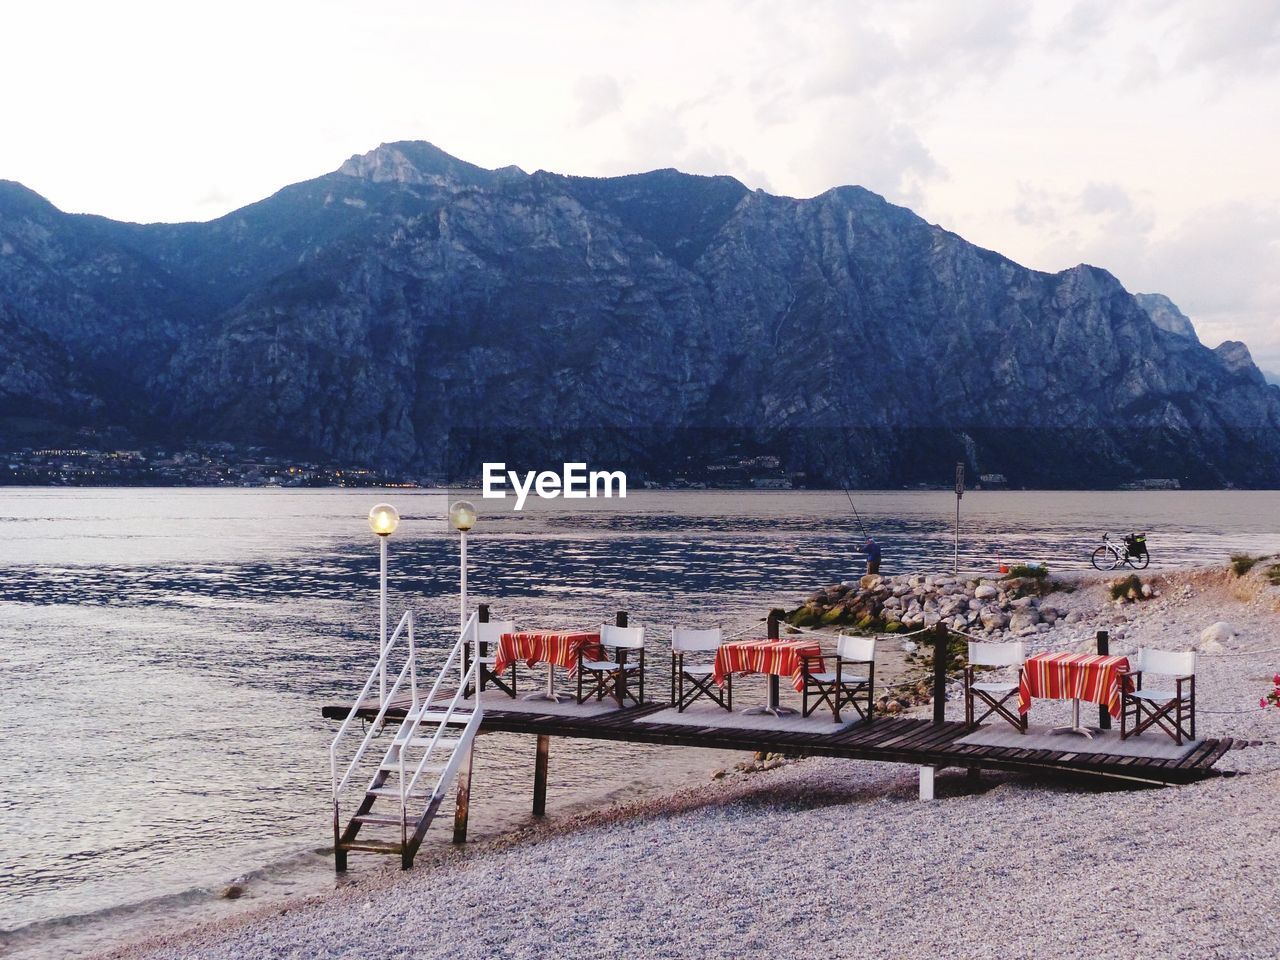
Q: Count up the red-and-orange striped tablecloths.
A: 3